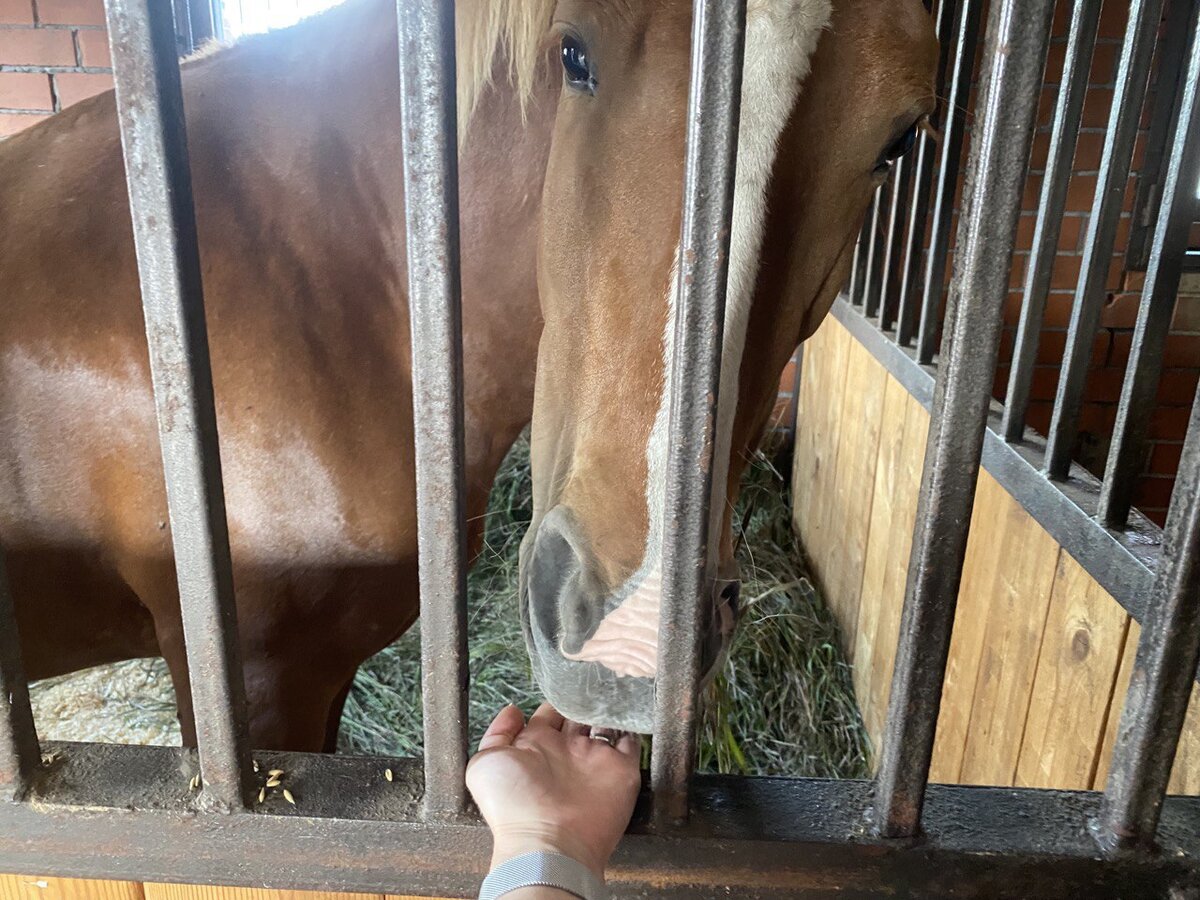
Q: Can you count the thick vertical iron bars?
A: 6